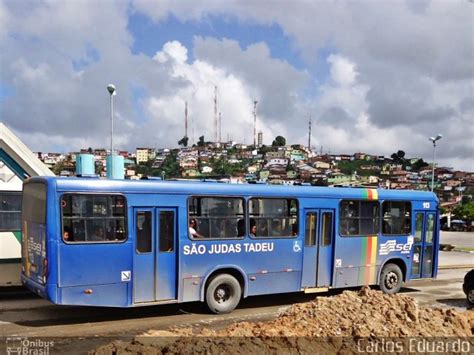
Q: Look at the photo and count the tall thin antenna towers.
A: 5